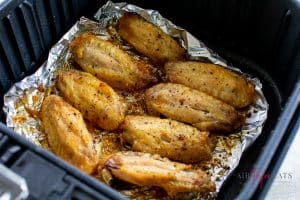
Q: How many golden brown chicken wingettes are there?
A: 8